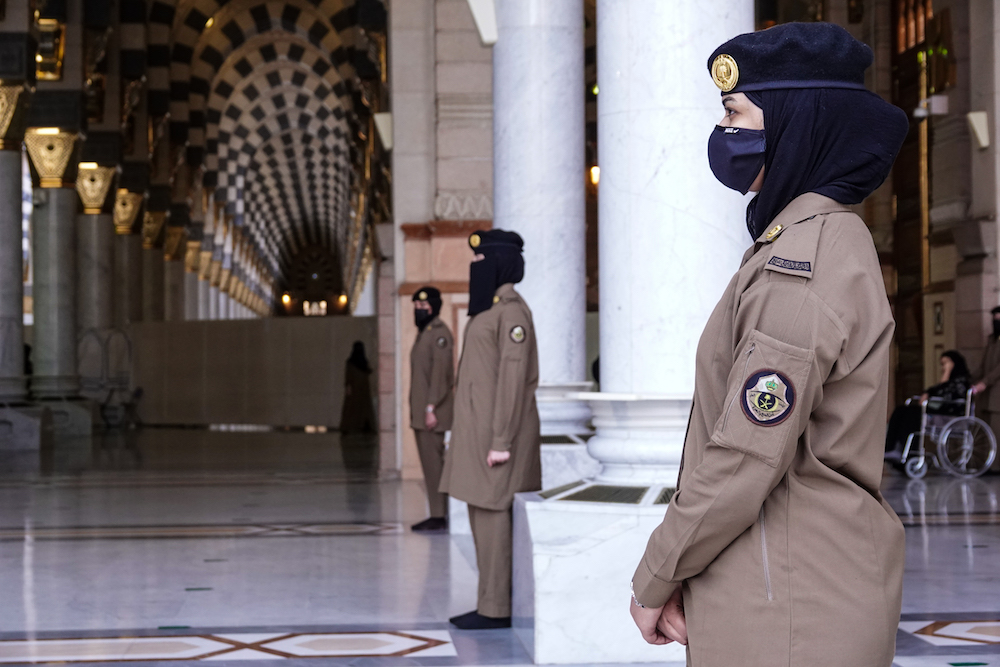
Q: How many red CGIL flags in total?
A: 0